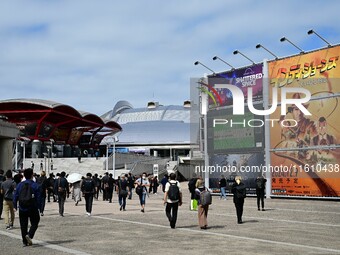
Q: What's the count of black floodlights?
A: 6